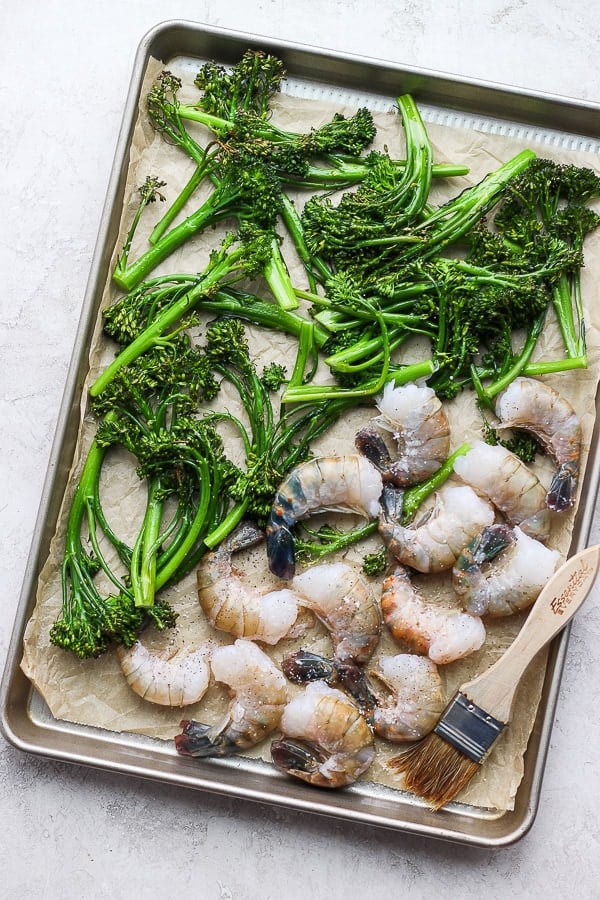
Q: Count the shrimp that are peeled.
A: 0